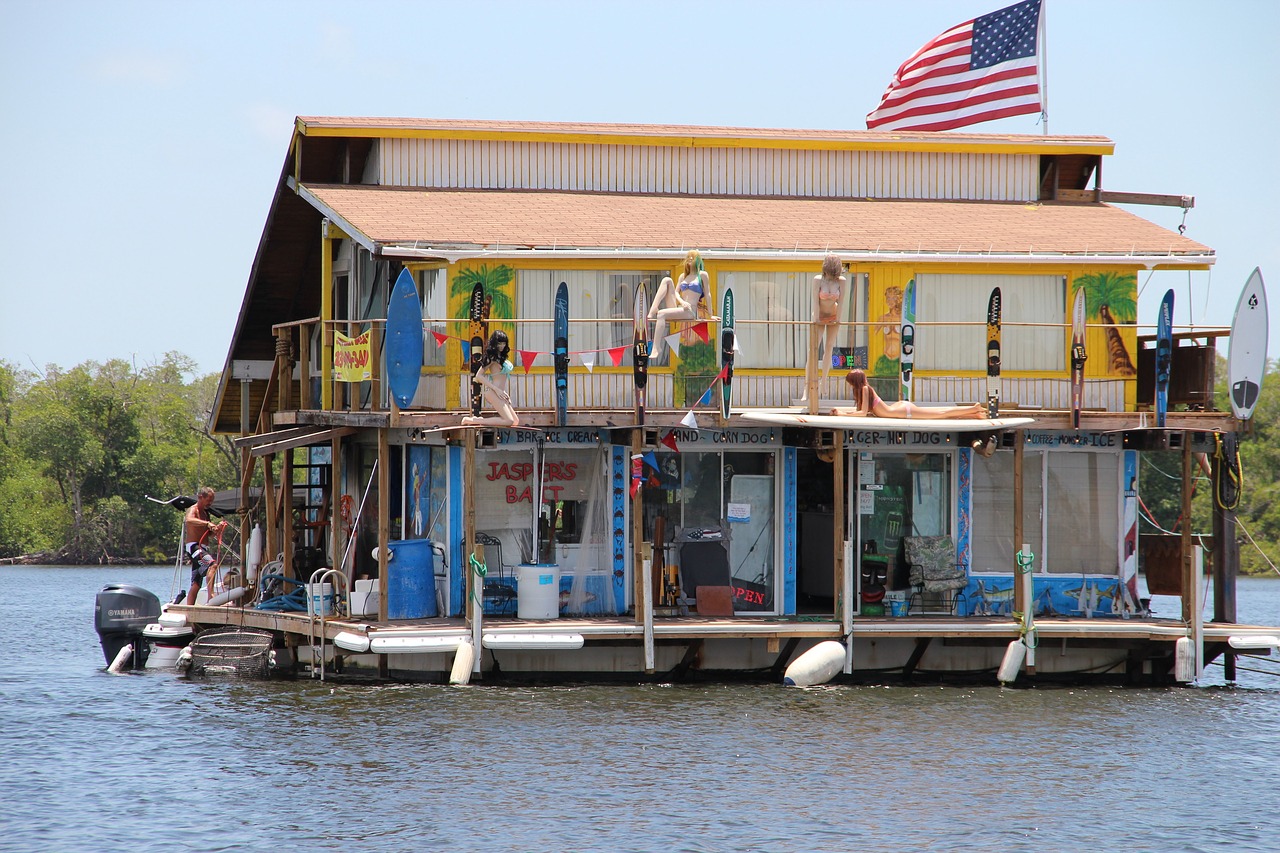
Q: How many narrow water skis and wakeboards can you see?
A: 8